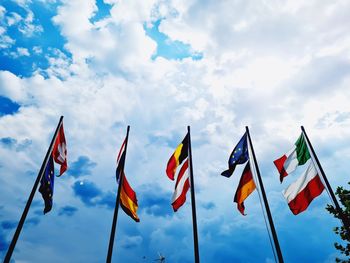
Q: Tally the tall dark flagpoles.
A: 5